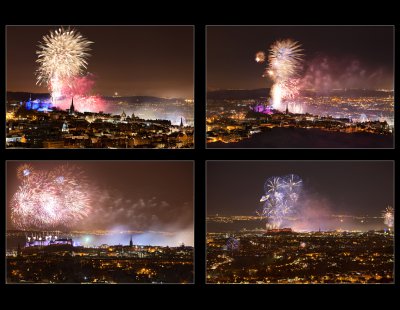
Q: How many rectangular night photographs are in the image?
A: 4